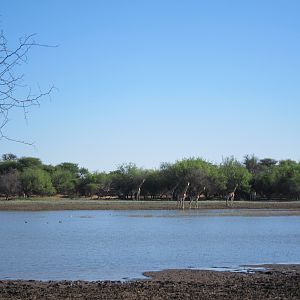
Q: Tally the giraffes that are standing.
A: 4